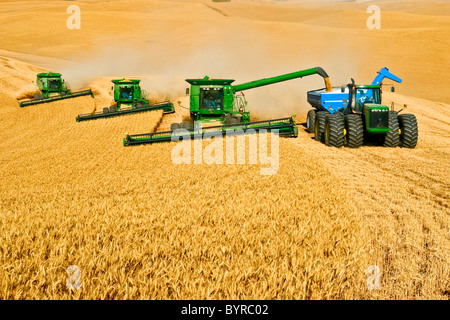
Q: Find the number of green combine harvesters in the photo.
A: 3